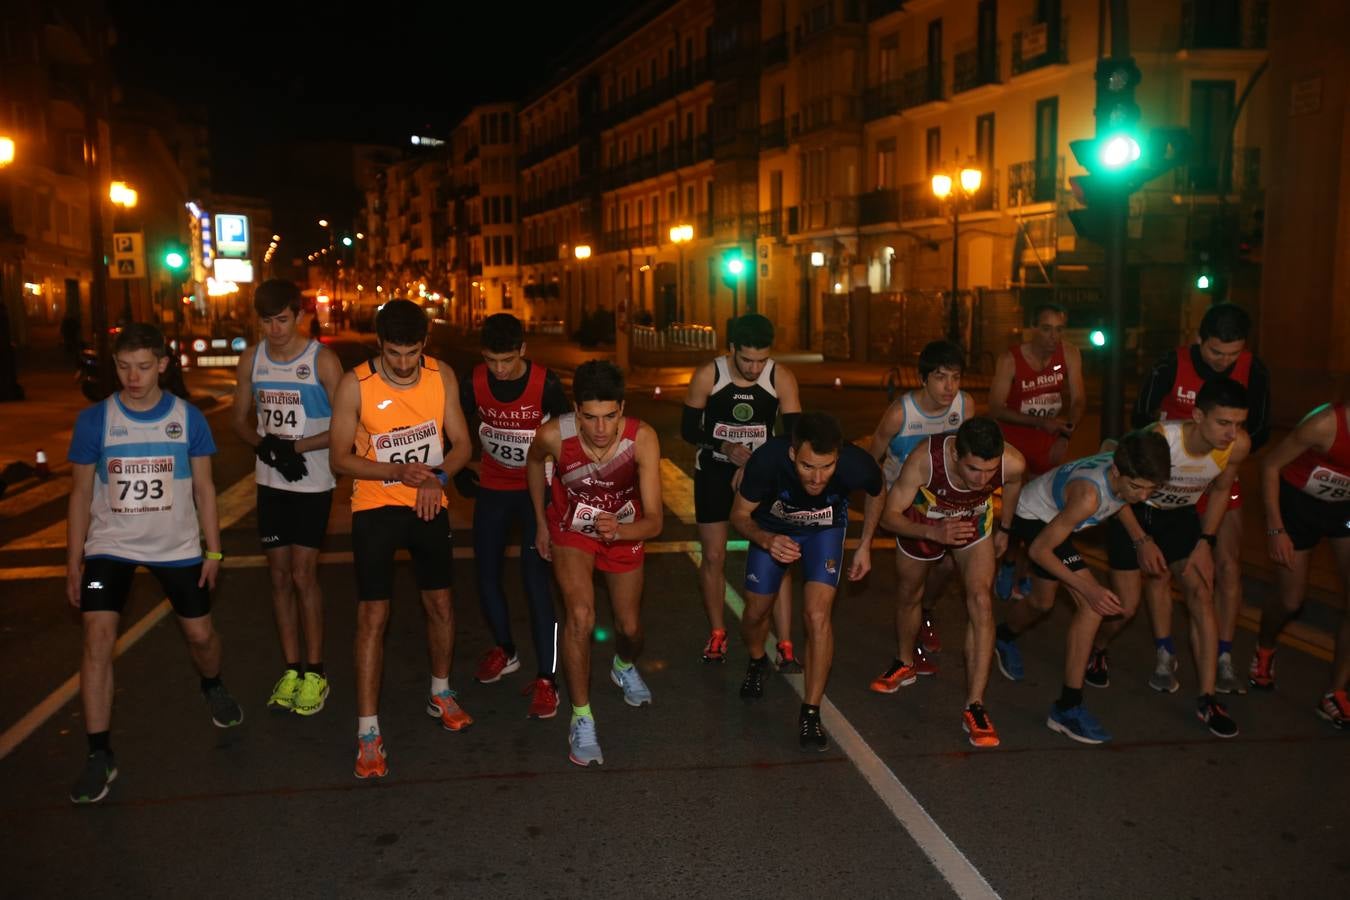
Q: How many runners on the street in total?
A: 14